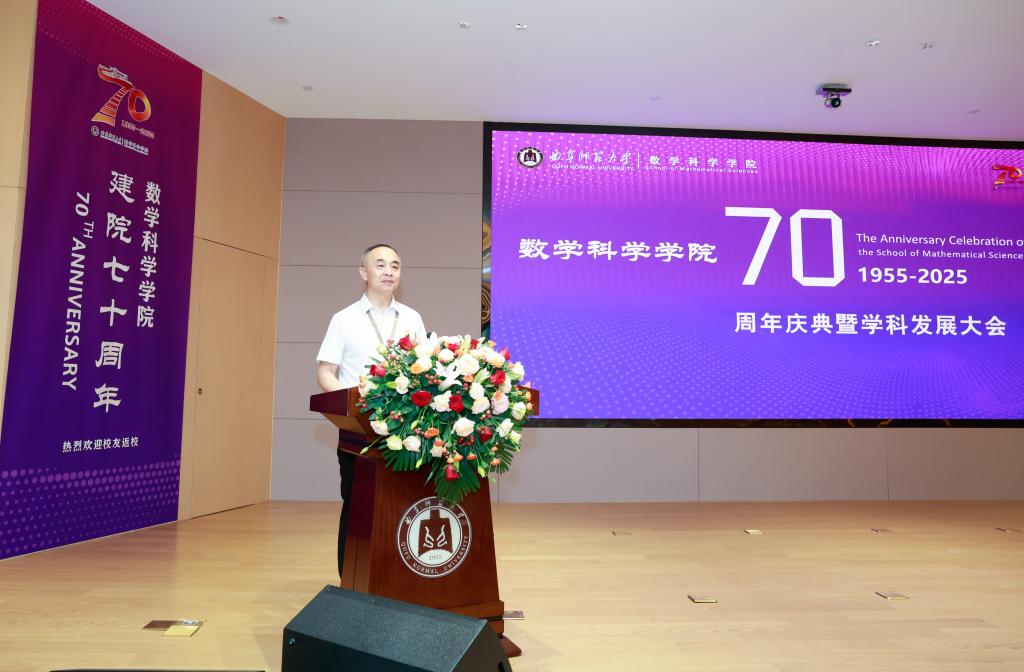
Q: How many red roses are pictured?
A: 10